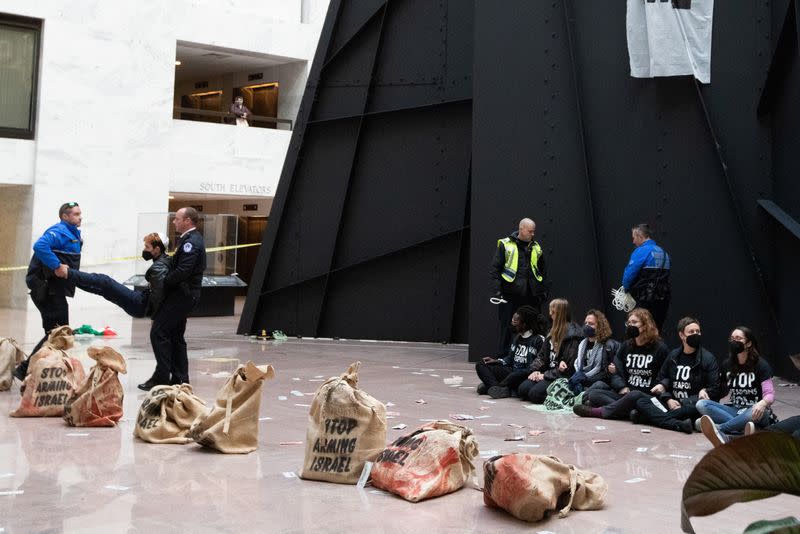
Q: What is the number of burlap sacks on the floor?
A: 8